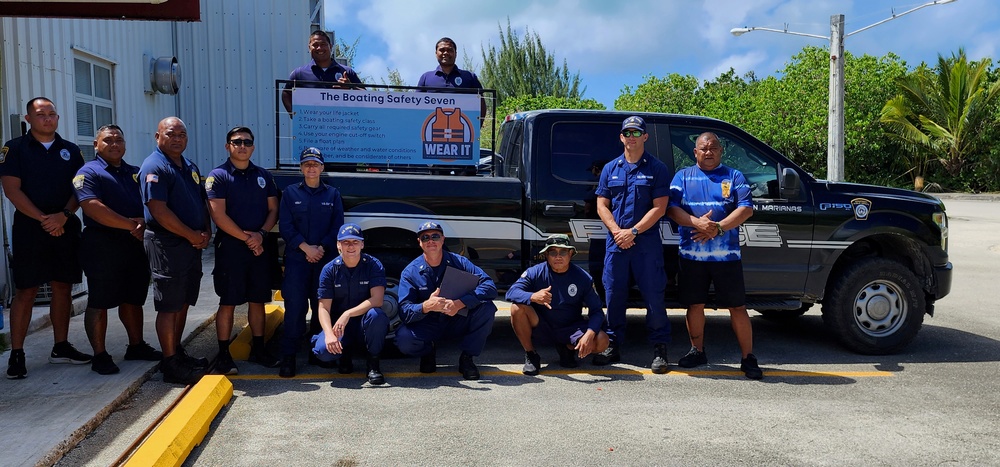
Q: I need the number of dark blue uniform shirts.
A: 11